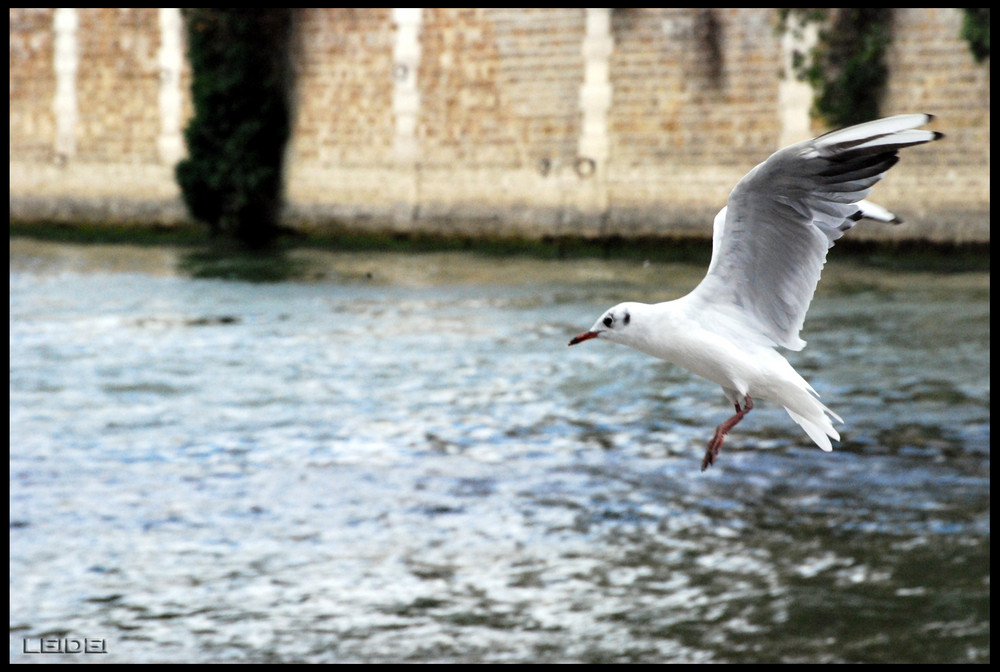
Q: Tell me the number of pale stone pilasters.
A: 5